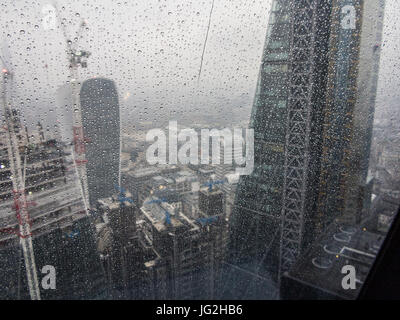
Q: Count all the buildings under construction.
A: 1